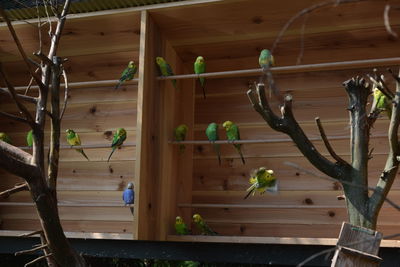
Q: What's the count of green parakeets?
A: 15